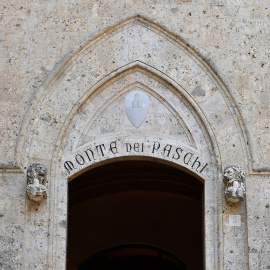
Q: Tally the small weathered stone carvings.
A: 2